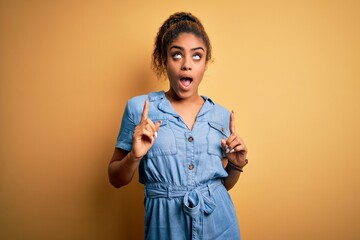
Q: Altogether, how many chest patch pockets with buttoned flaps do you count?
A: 2